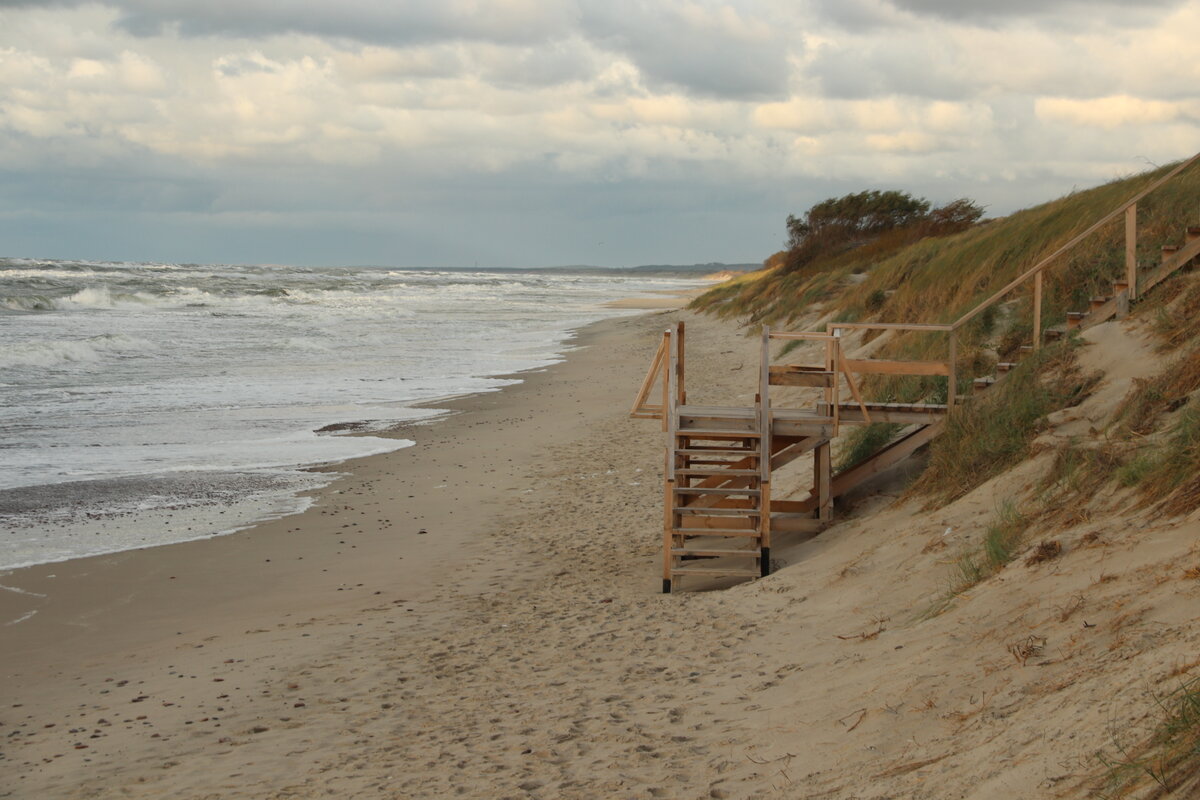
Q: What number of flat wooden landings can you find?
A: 2